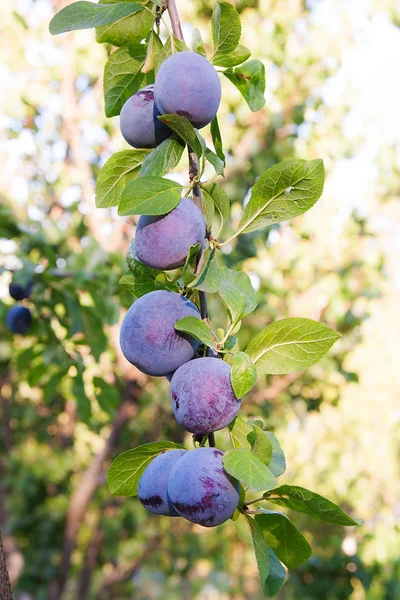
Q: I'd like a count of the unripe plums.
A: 0